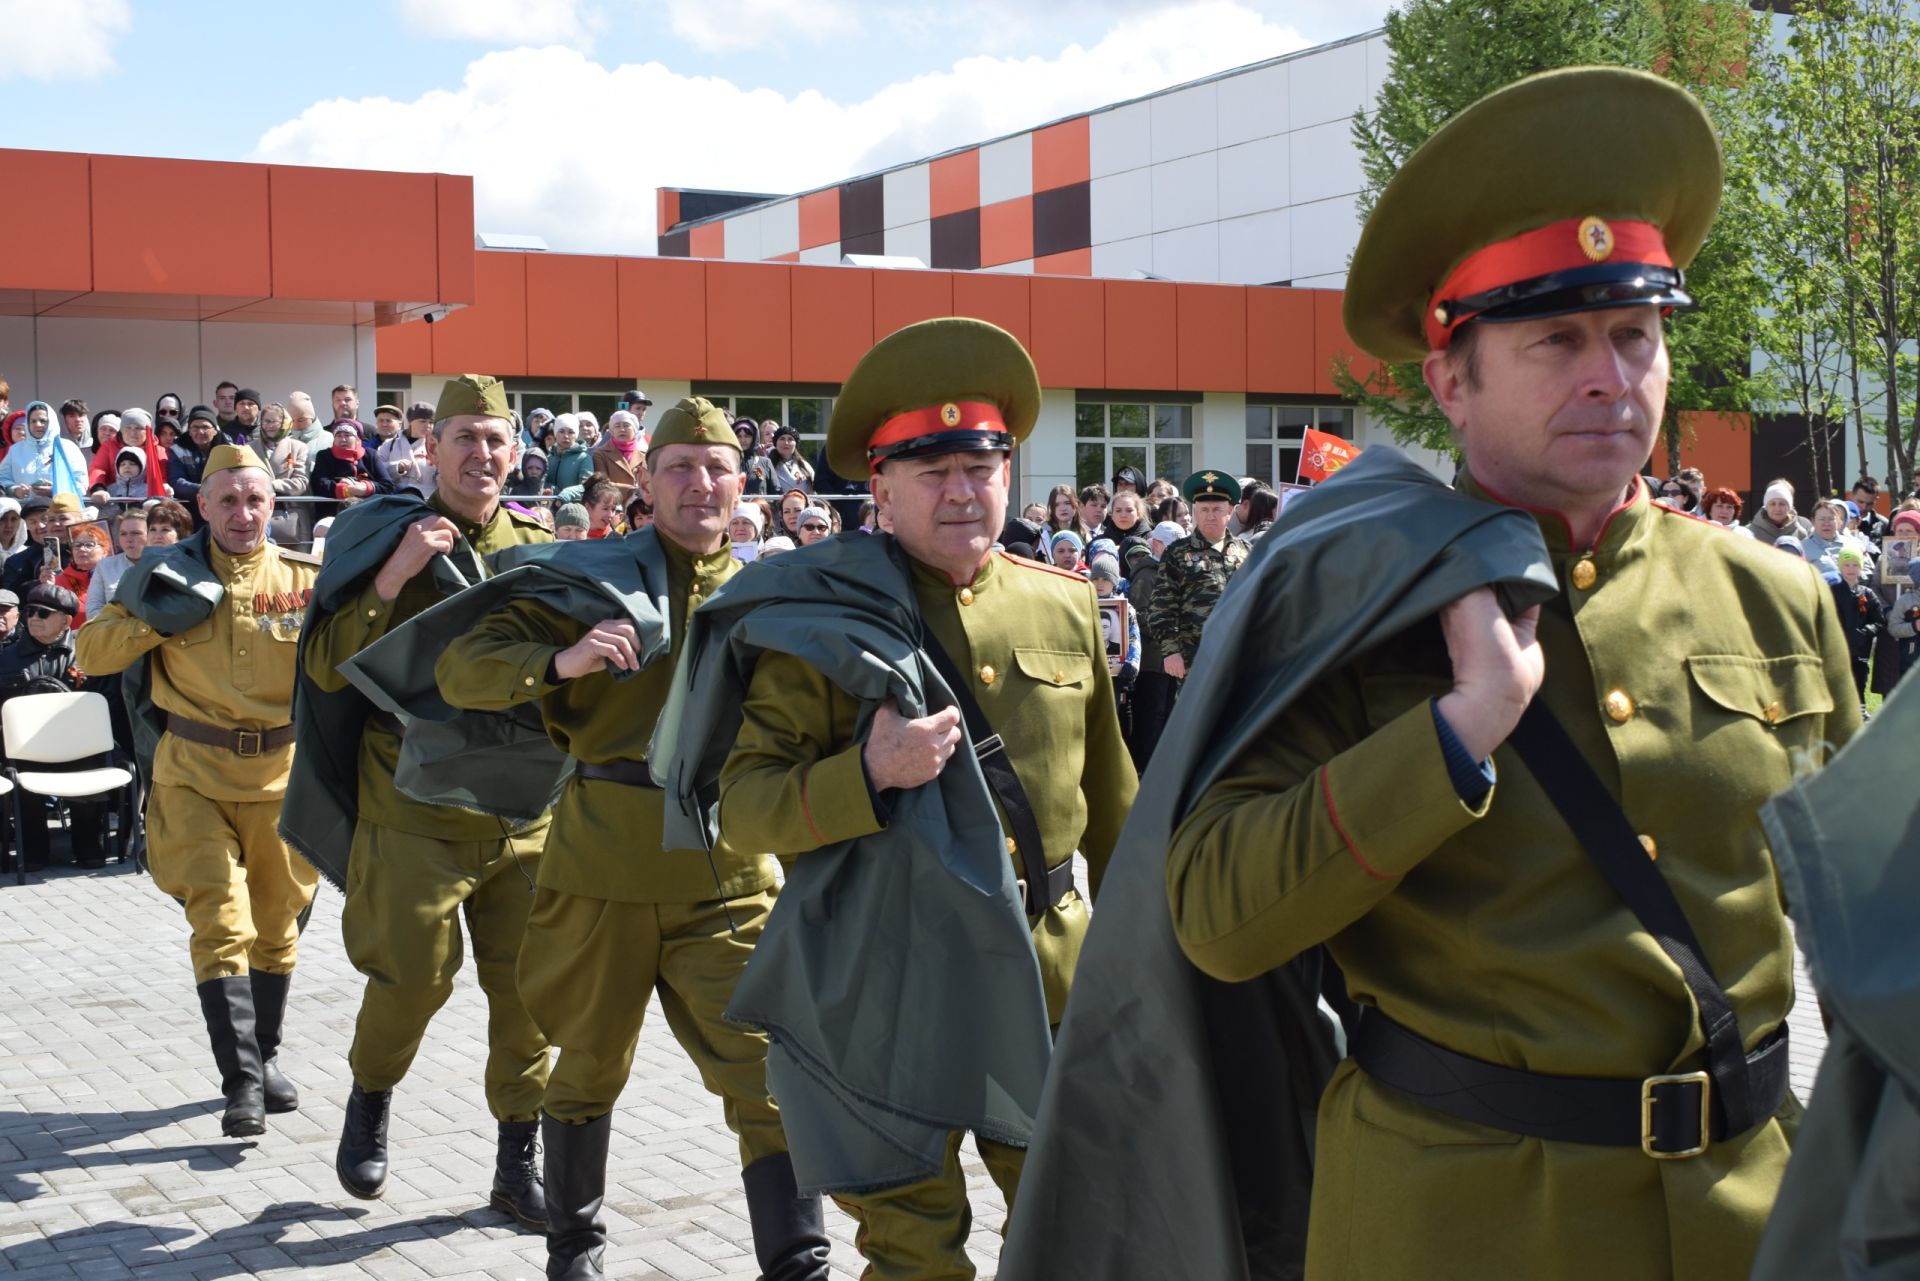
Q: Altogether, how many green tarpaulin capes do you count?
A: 6